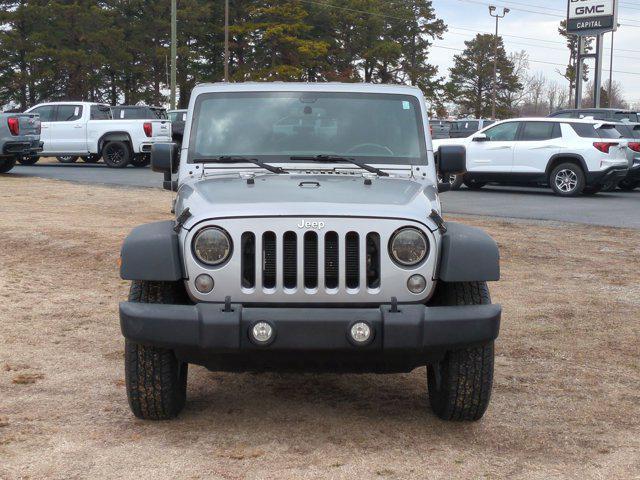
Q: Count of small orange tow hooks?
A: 0